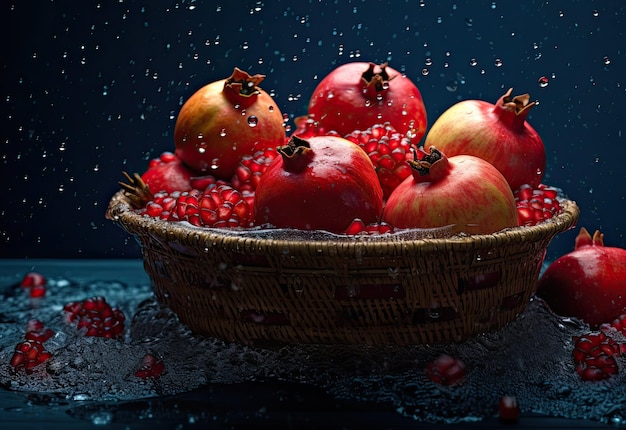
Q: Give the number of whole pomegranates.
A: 6